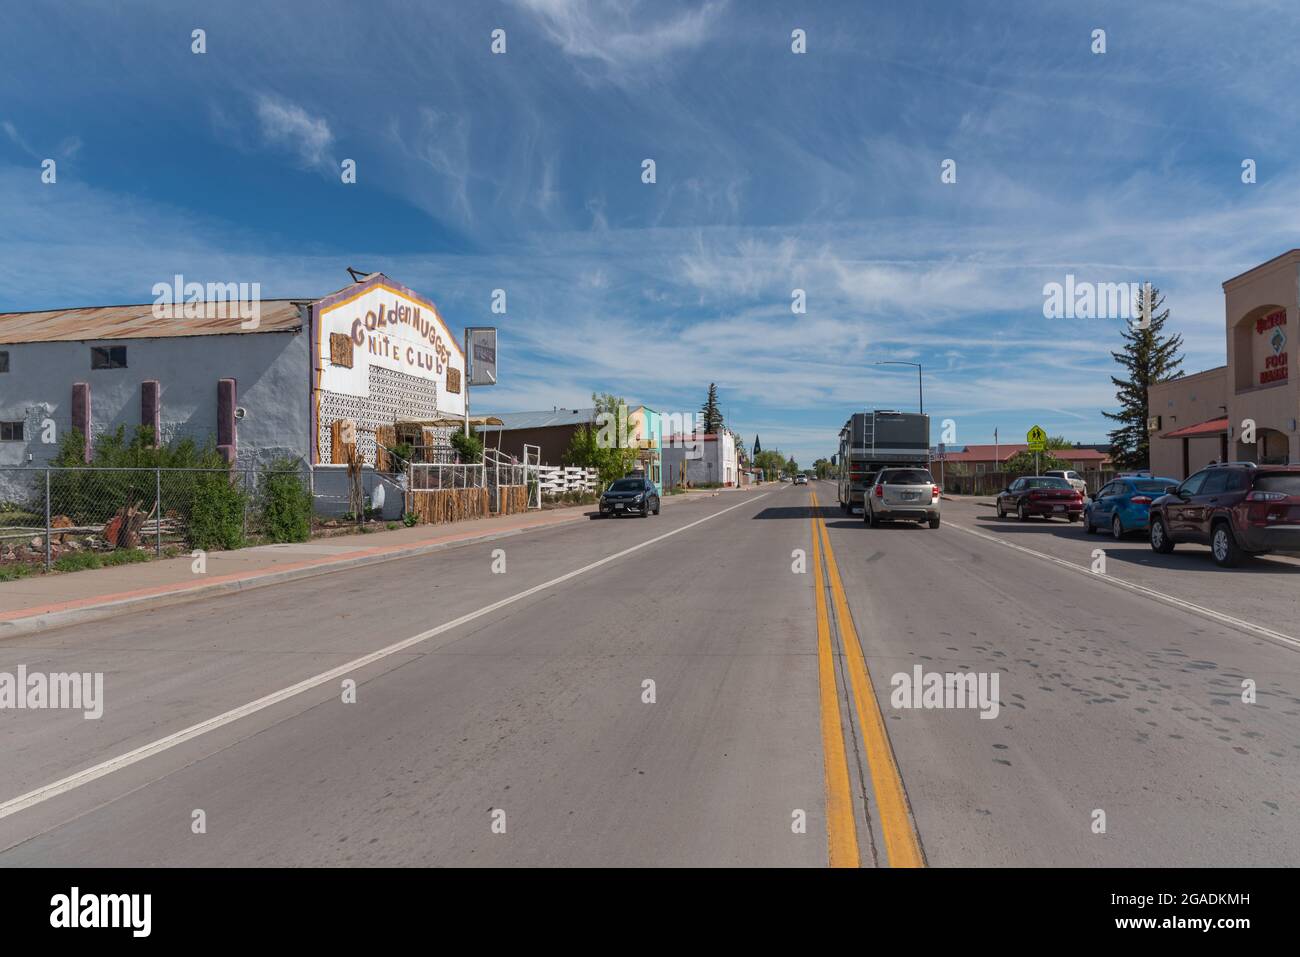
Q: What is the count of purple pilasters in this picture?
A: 3